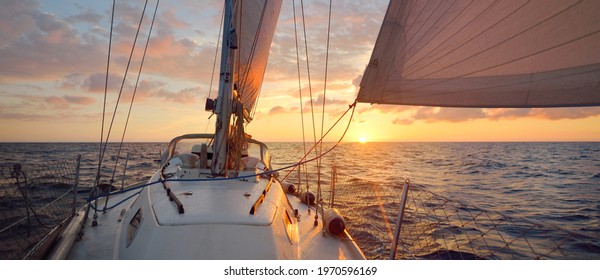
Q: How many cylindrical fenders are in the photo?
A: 3